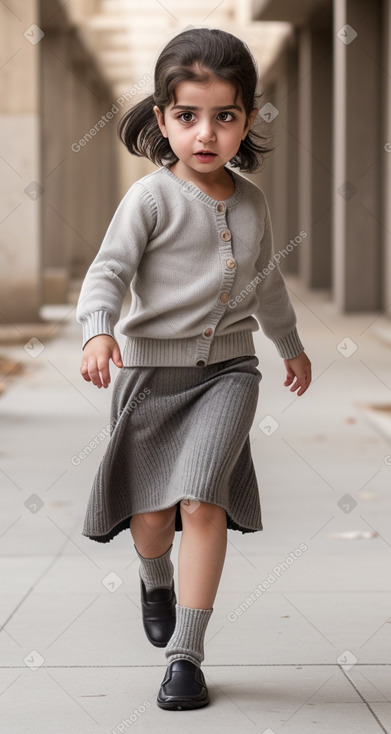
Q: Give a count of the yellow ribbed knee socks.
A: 0